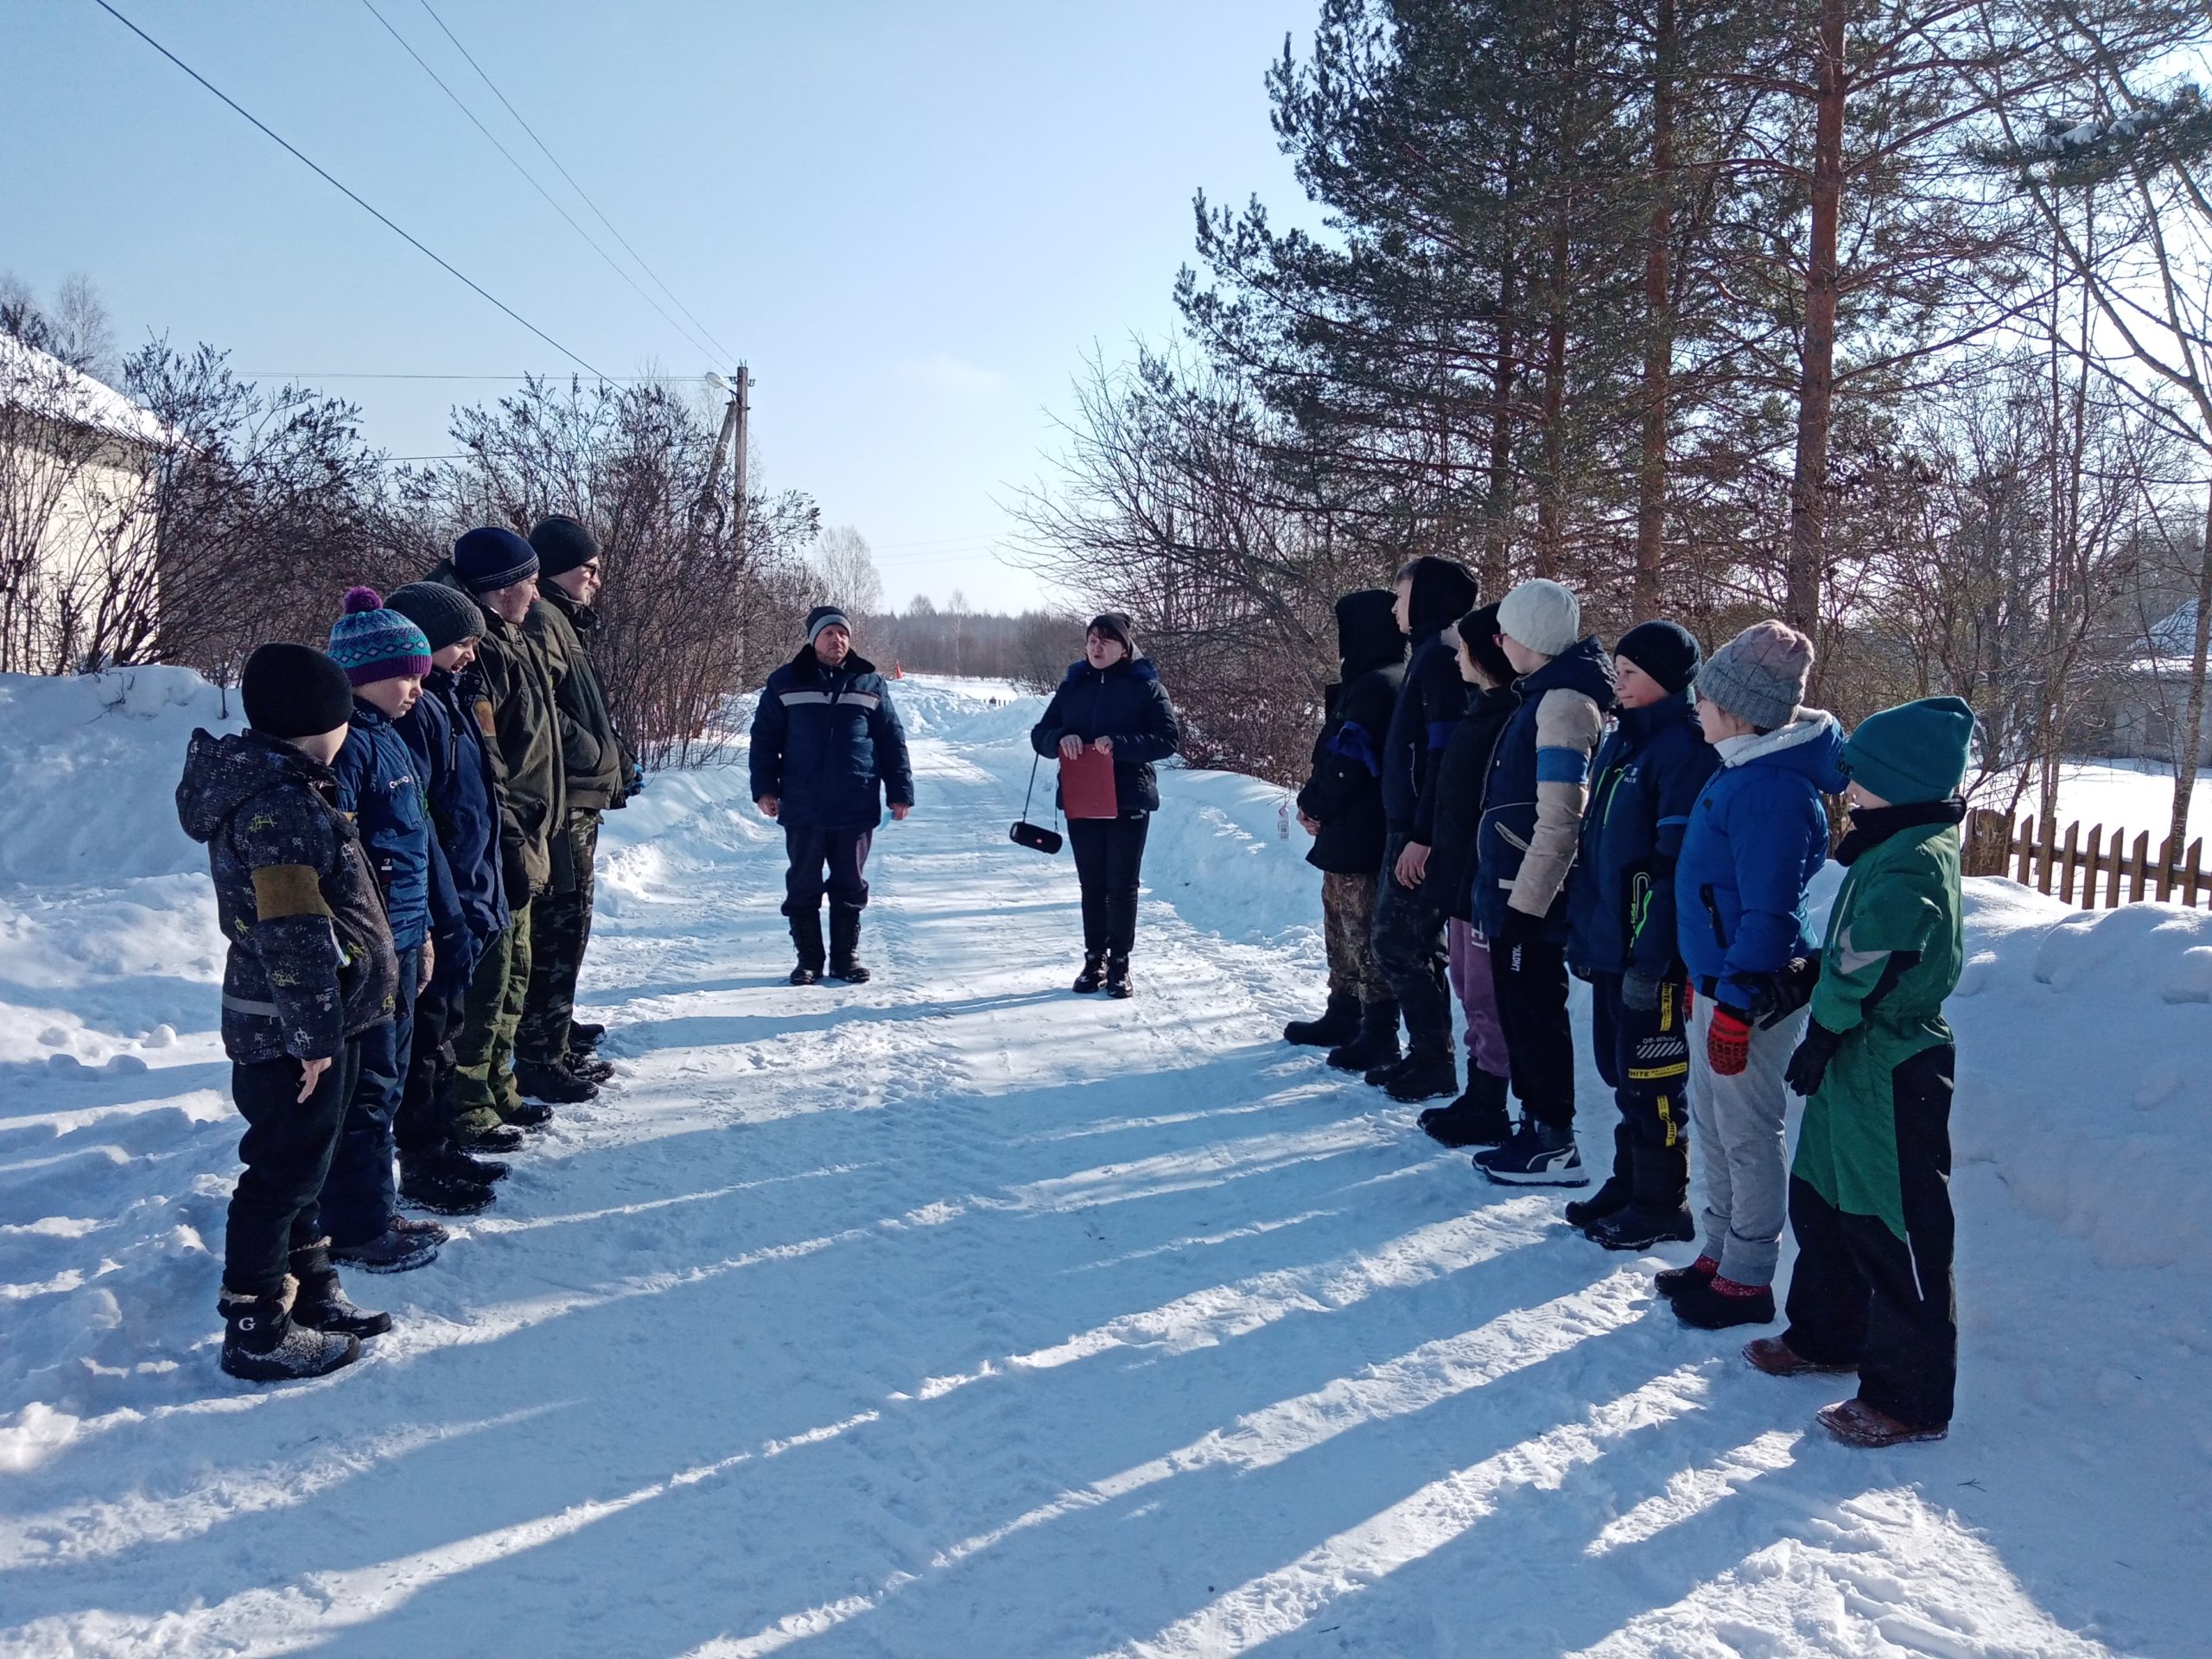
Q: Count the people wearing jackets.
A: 14